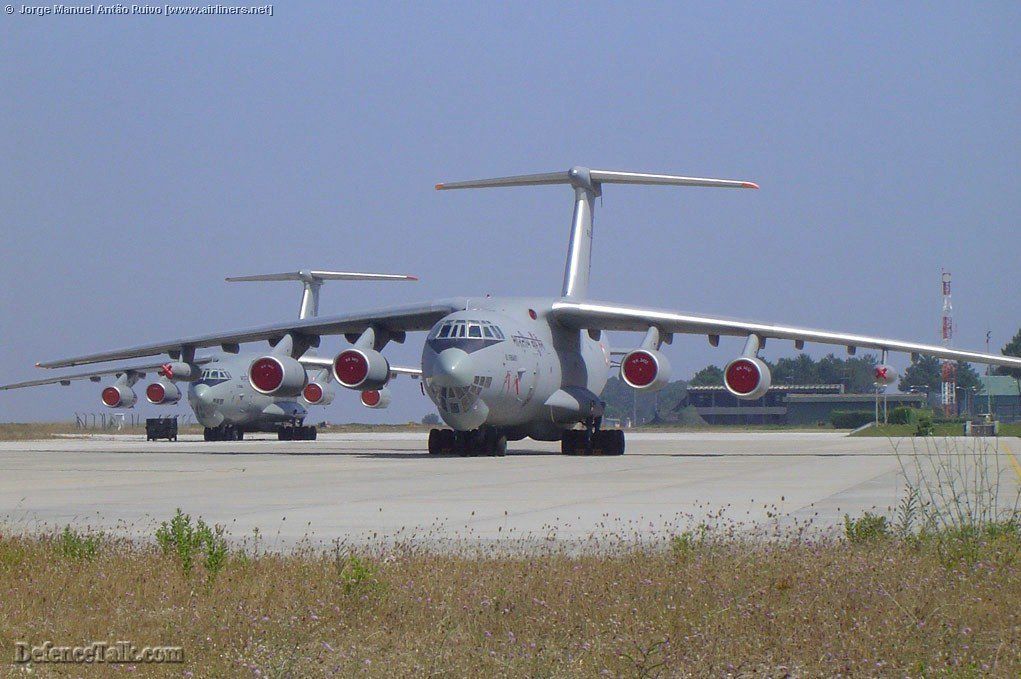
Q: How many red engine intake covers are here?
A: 8